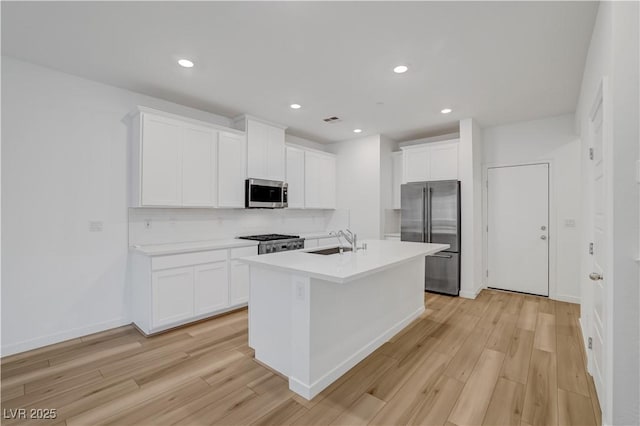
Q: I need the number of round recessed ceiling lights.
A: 5